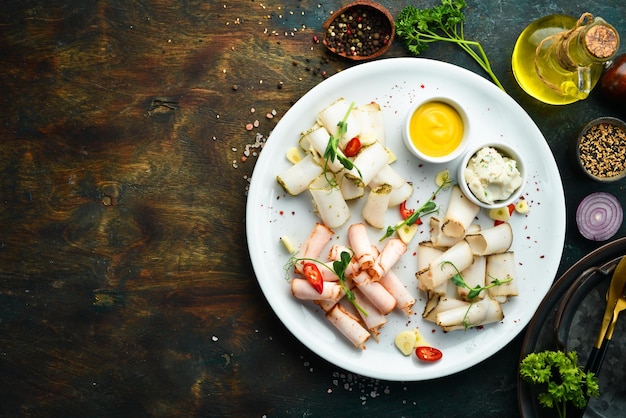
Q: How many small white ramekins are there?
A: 2